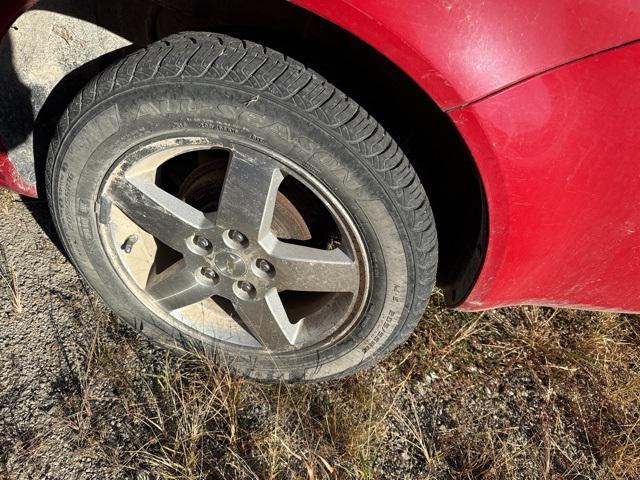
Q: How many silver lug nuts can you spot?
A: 5